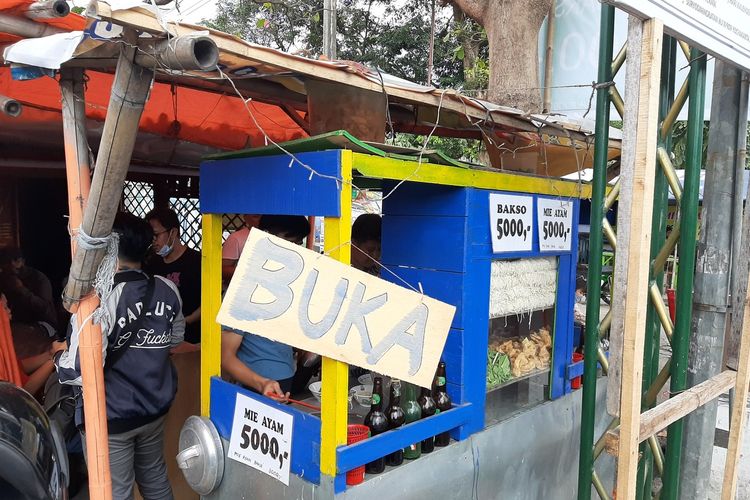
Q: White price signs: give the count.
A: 3